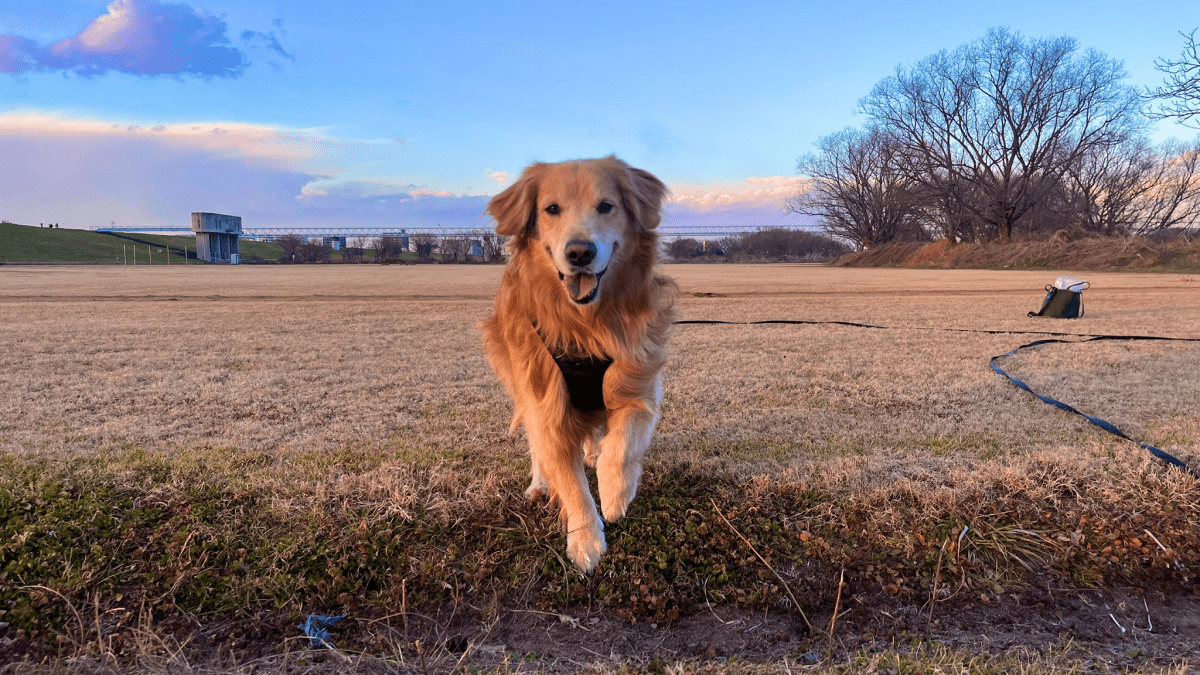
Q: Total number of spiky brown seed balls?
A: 0